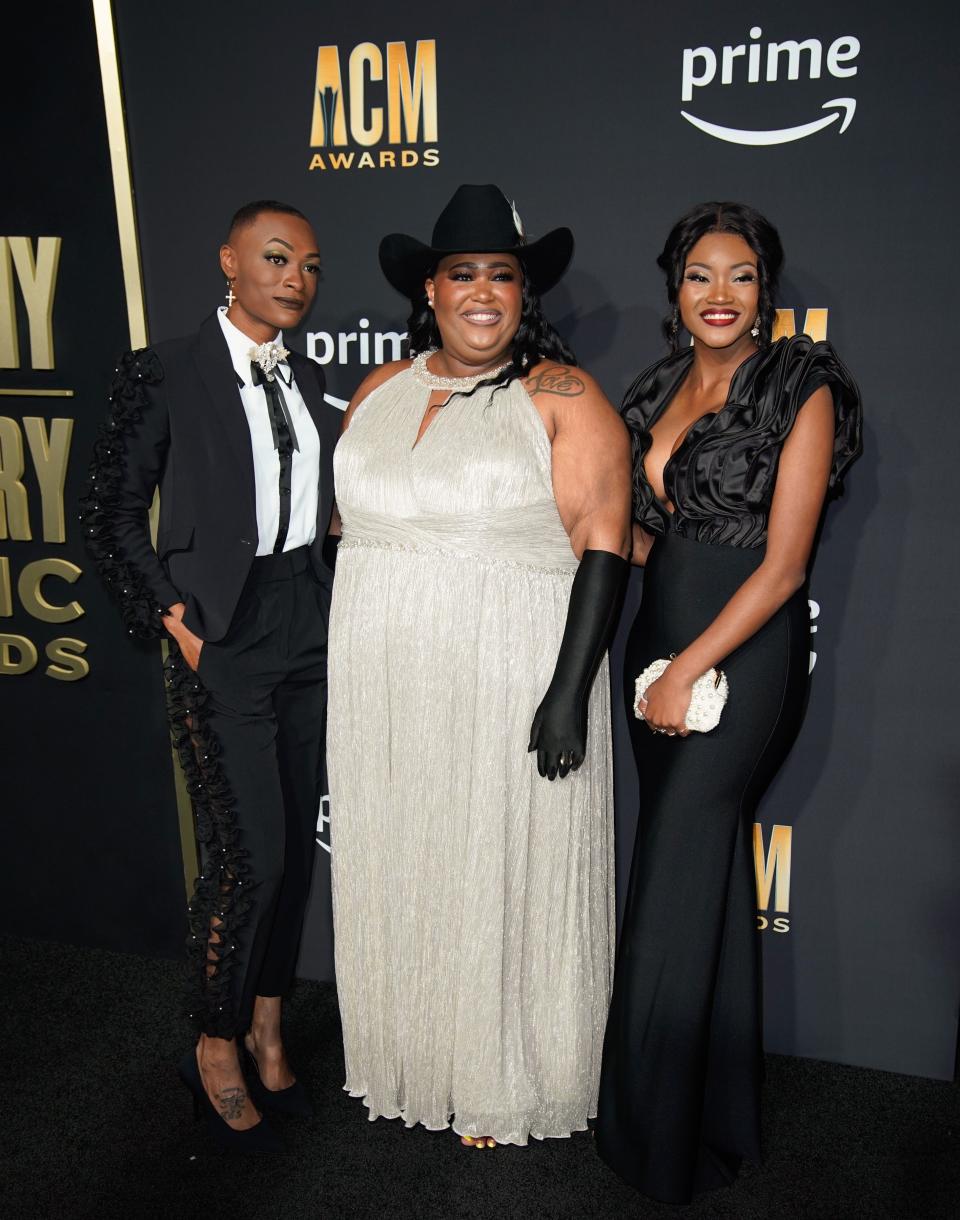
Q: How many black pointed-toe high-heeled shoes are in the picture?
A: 2